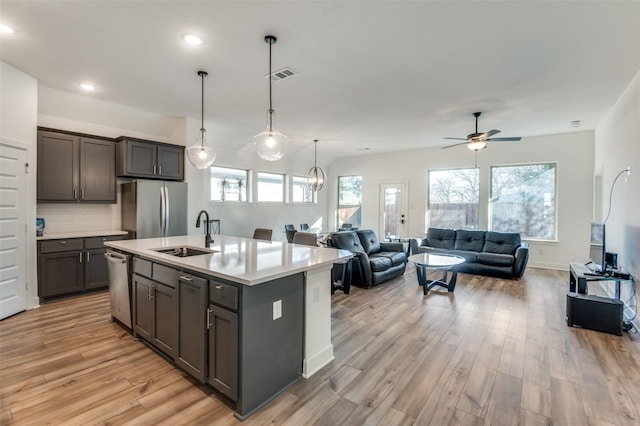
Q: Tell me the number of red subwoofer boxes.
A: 0